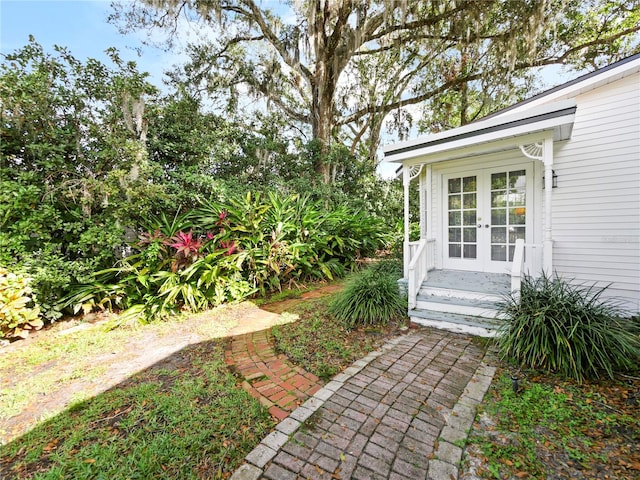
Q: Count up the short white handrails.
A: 2